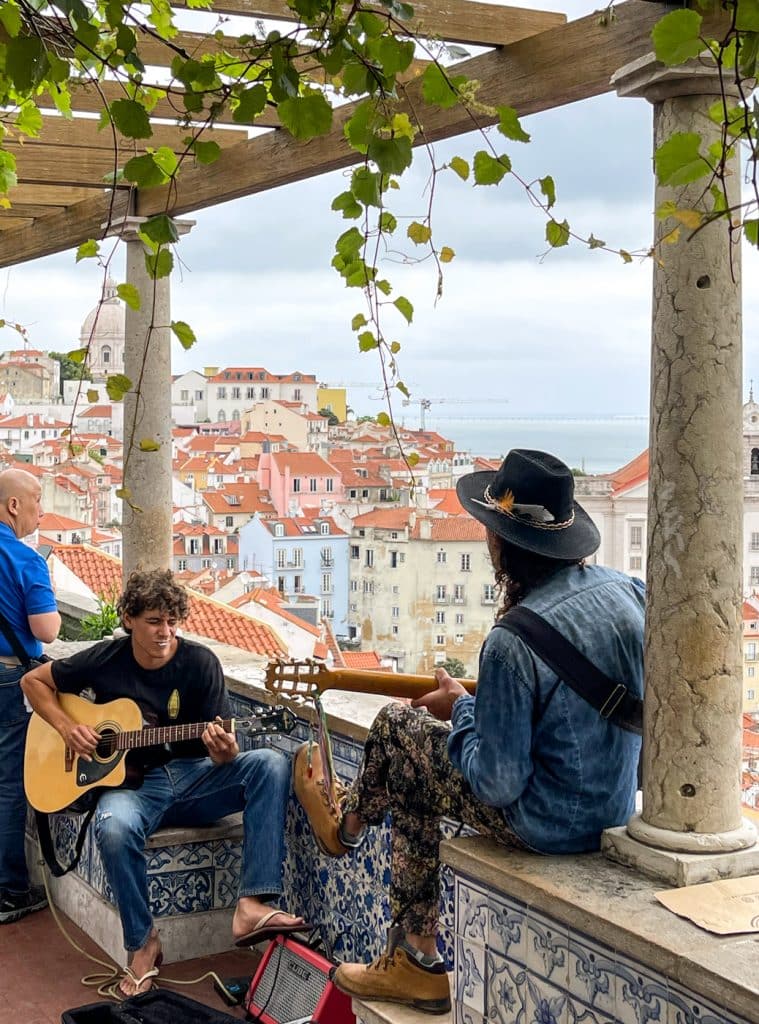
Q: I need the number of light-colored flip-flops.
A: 2